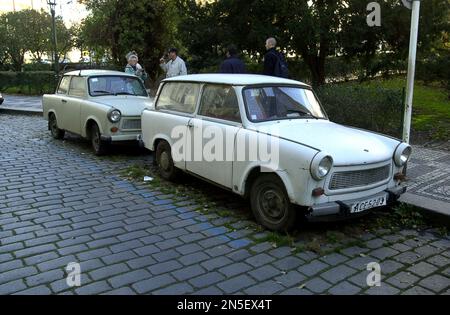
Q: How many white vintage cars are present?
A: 2